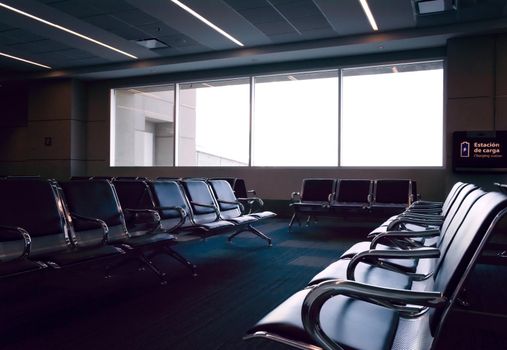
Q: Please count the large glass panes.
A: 4